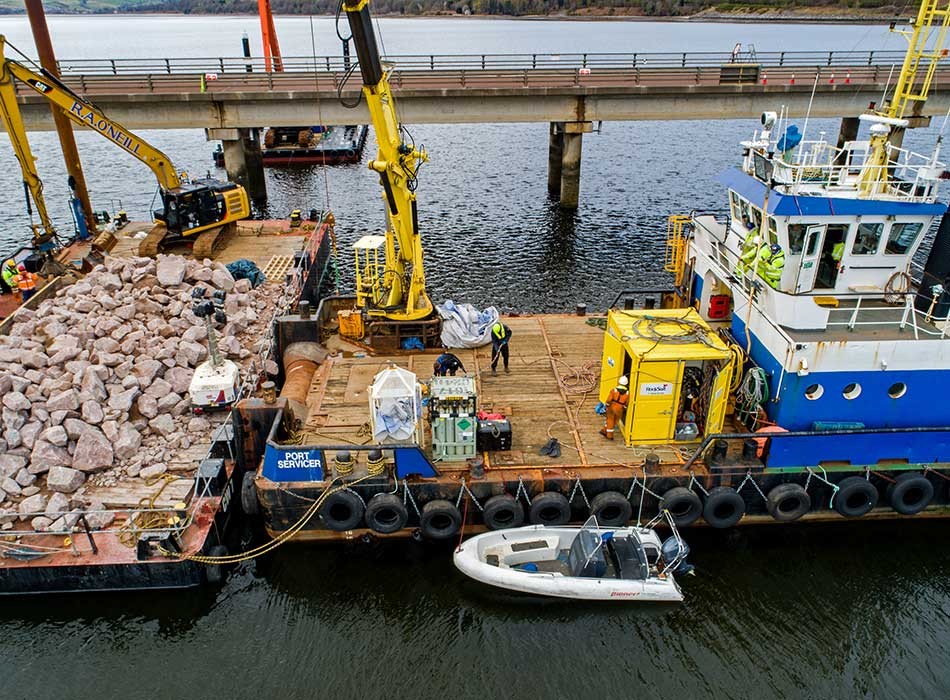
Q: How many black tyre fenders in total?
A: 13